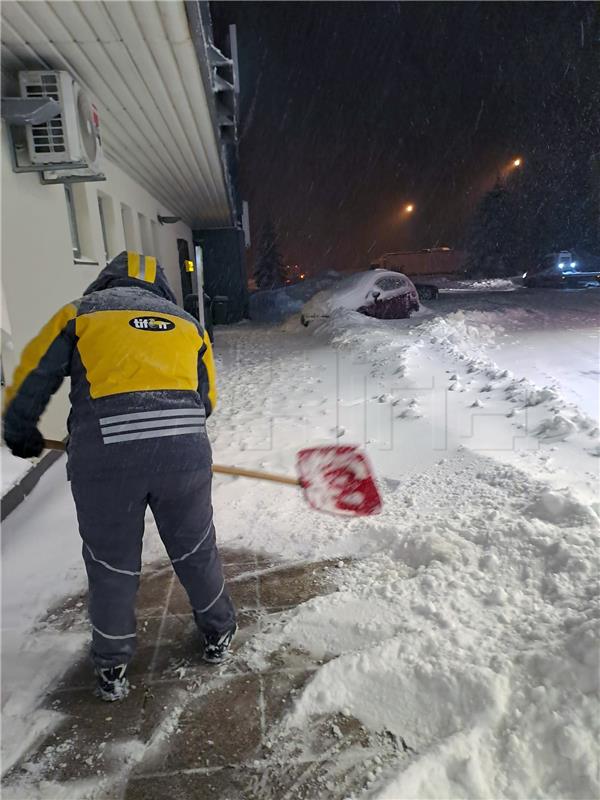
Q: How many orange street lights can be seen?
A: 2